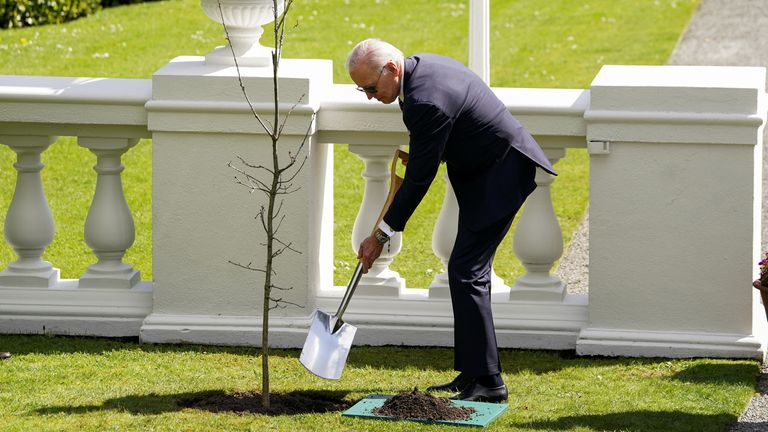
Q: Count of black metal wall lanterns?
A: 0